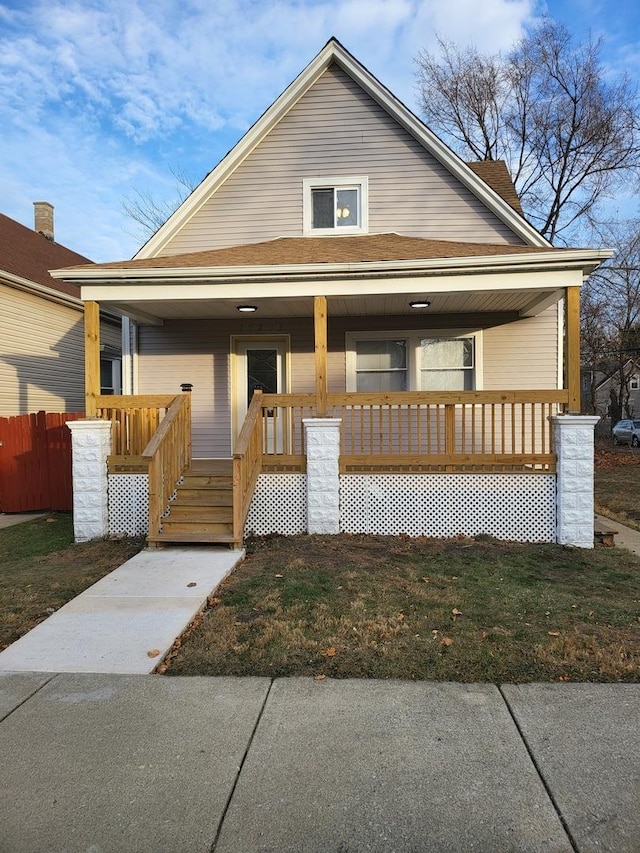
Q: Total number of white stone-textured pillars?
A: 3